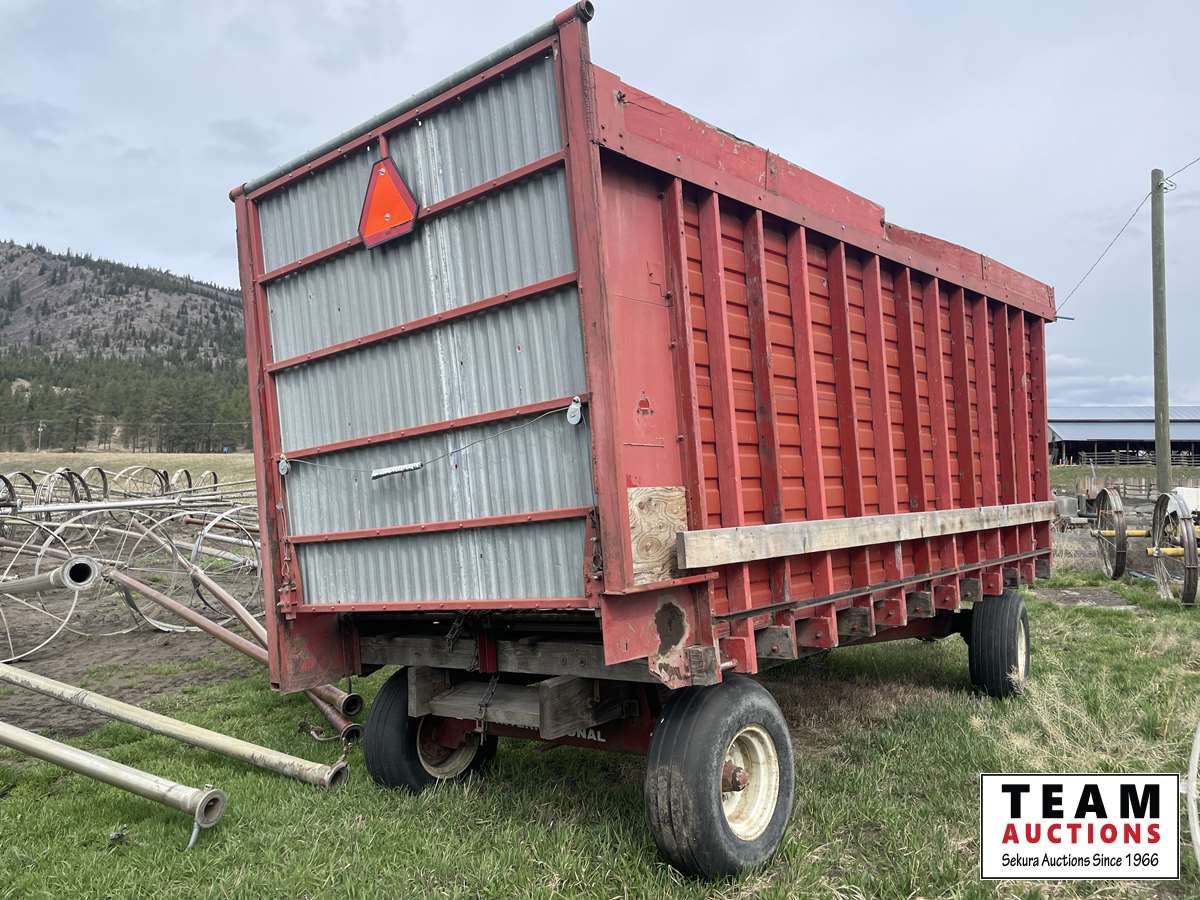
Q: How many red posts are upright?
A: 13